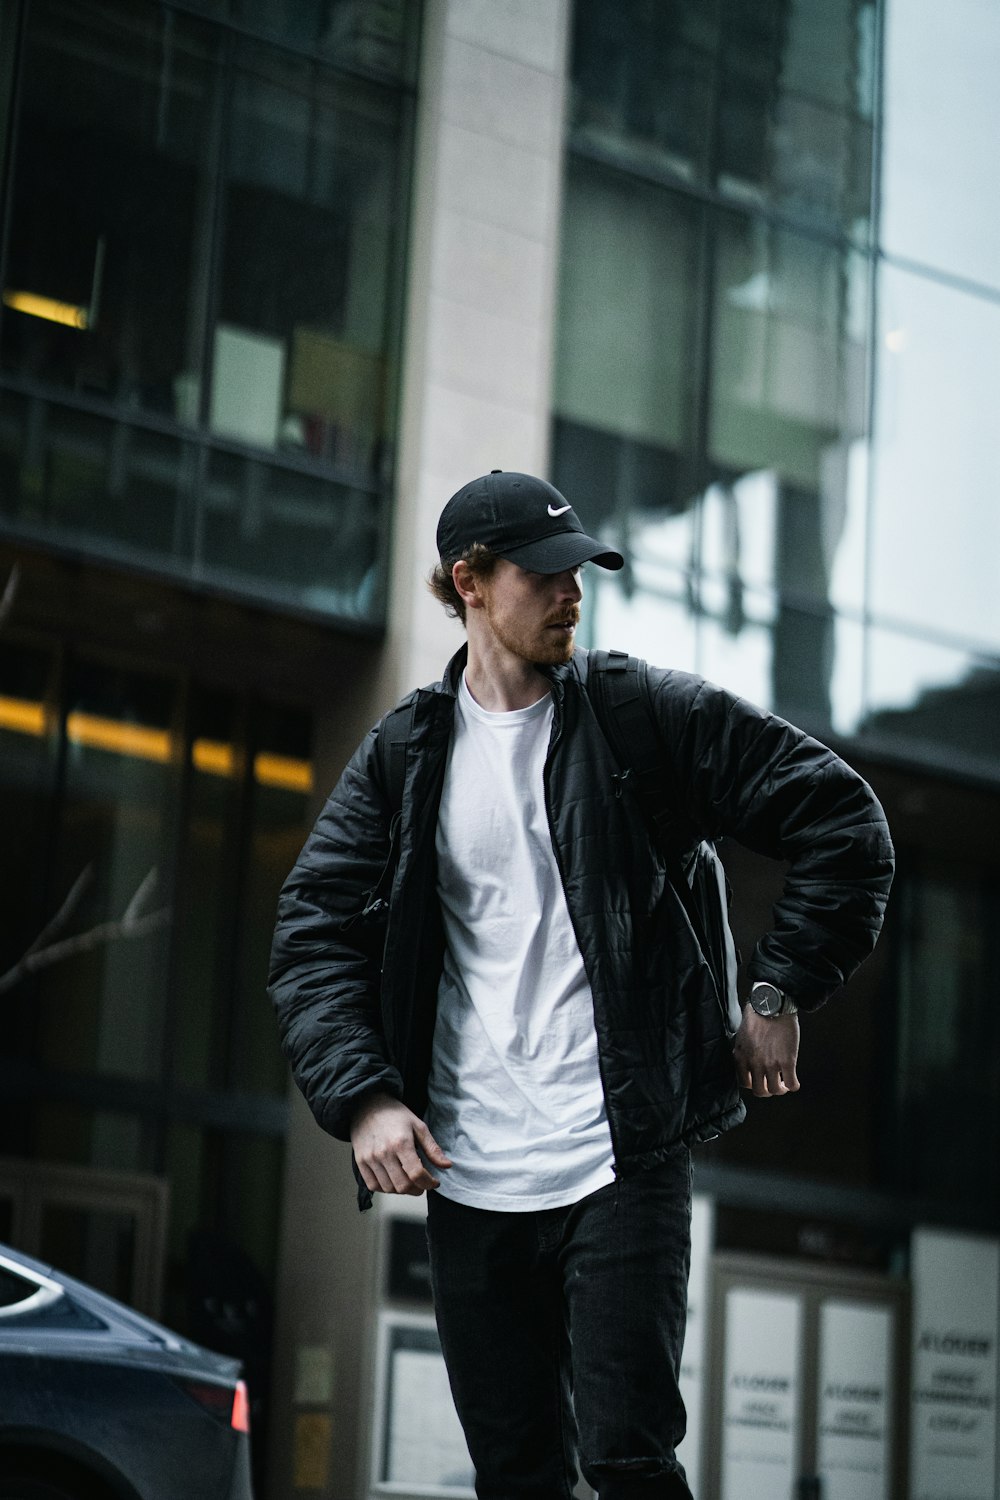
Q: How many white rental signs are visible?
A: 3